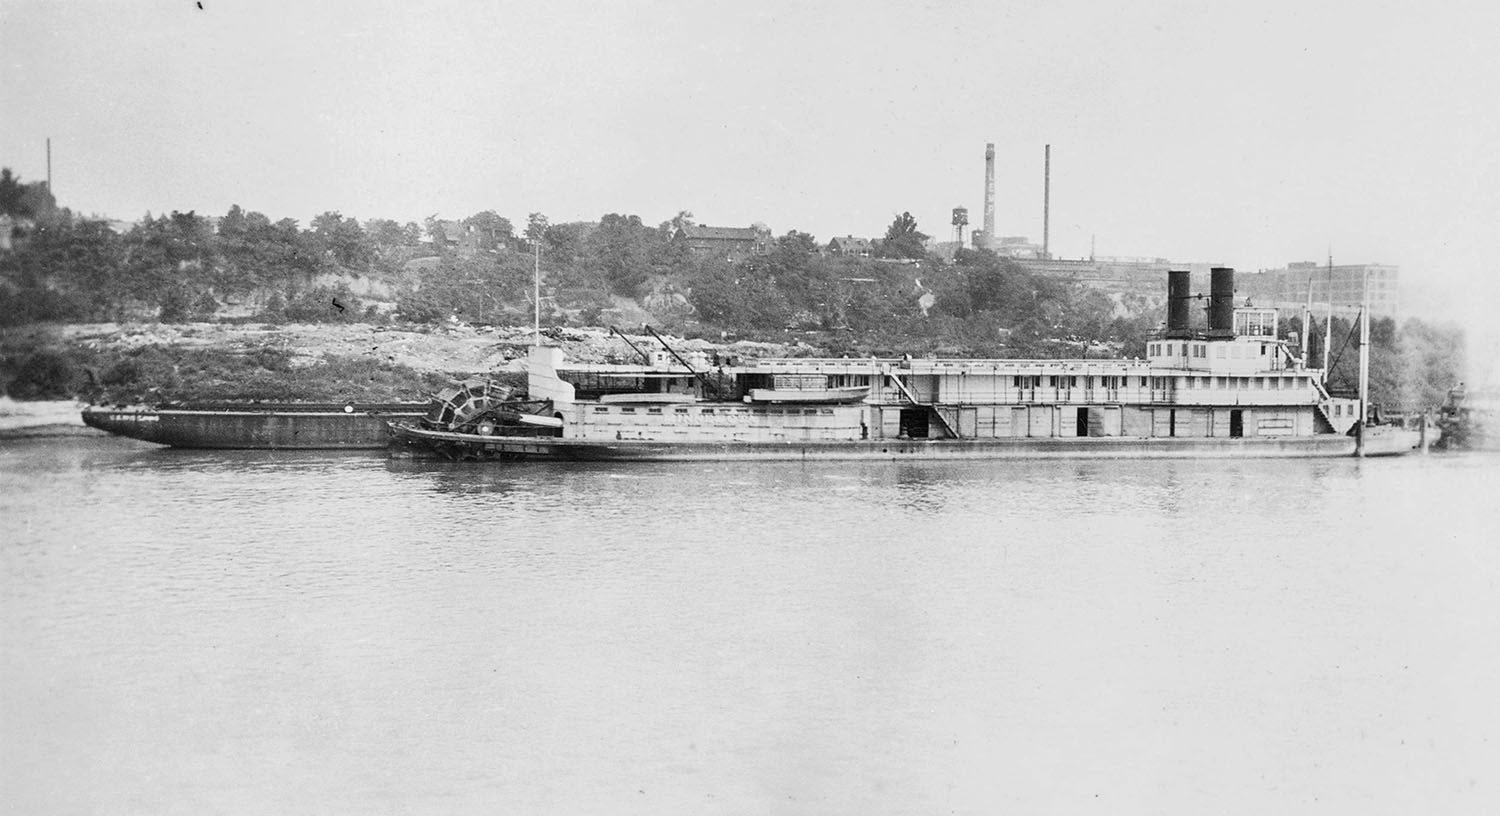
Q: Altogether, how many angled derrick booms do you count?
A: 2